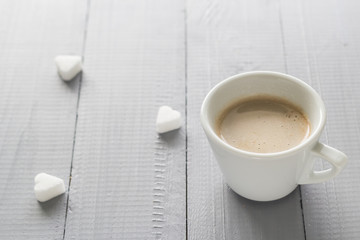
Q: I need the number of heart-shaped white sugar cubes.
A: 3